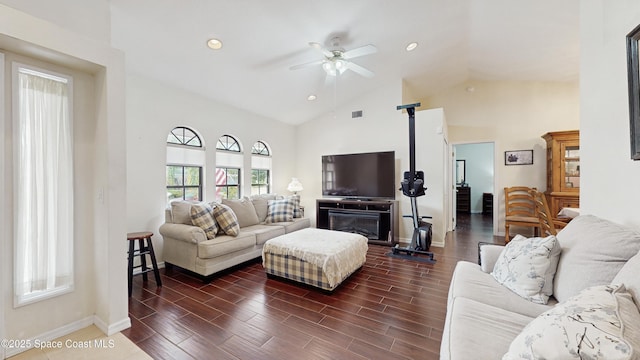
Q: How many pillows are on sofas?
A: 6